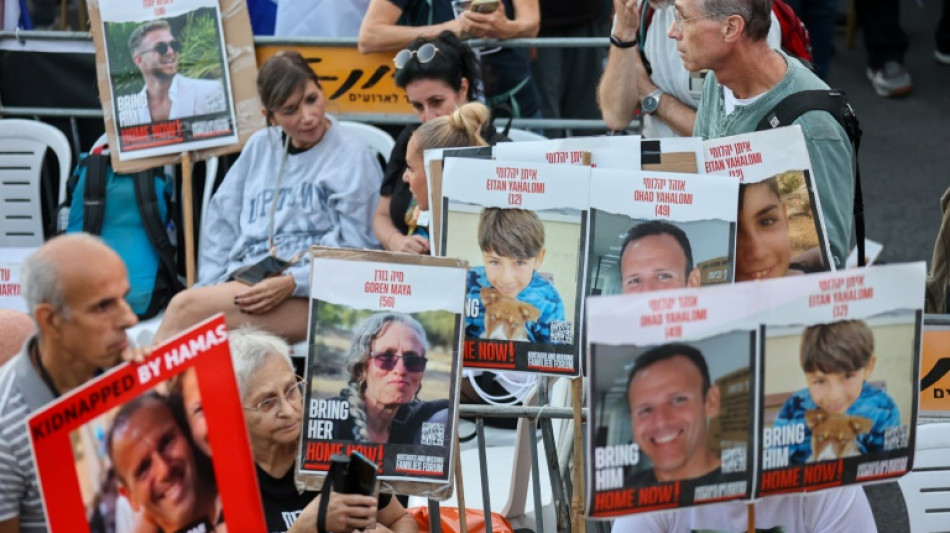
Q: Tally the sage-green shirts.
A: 1